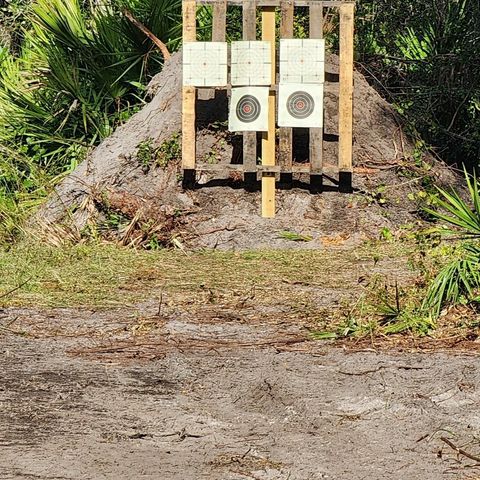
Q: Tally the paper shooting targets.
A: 5